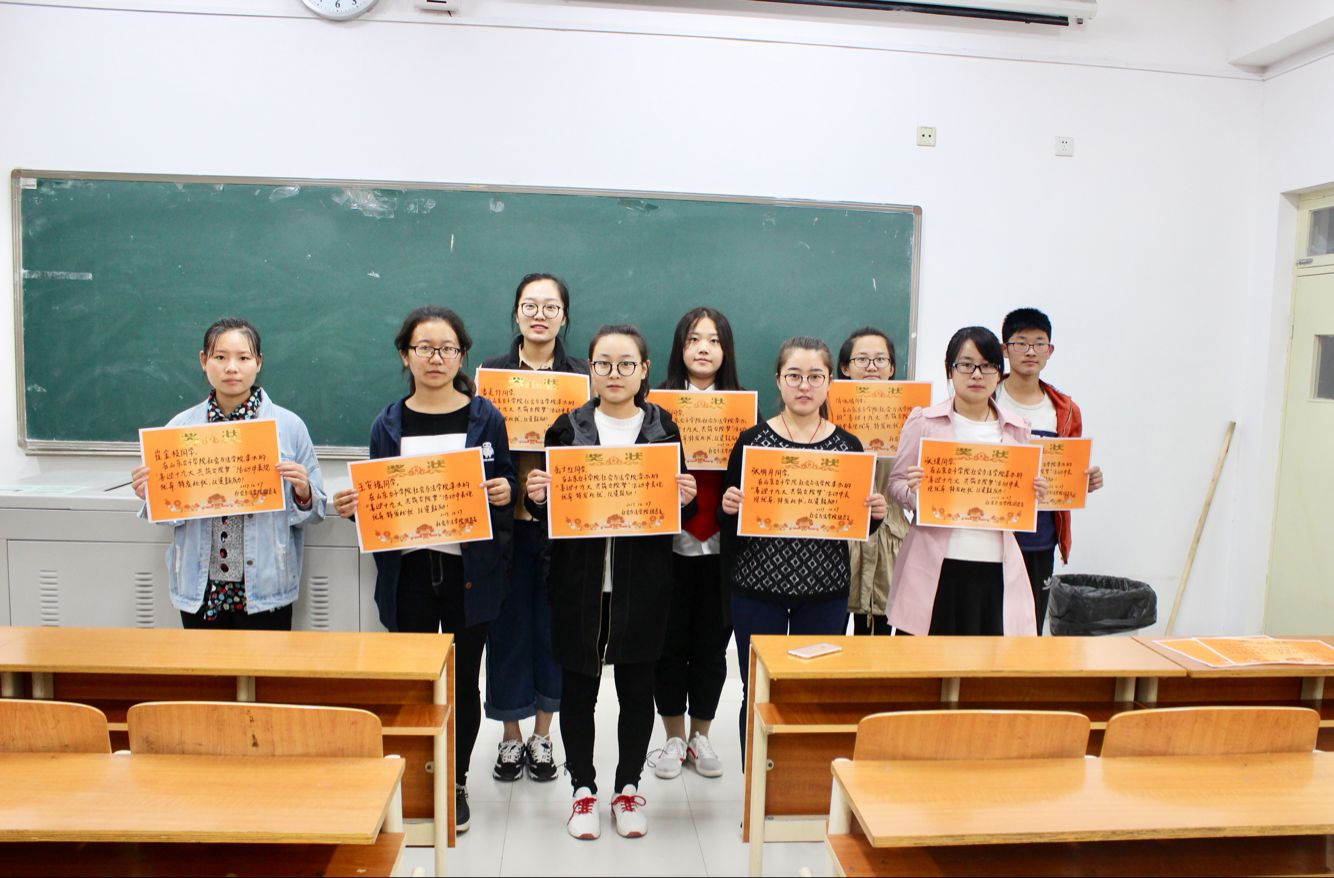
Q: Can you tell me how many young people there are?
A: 9